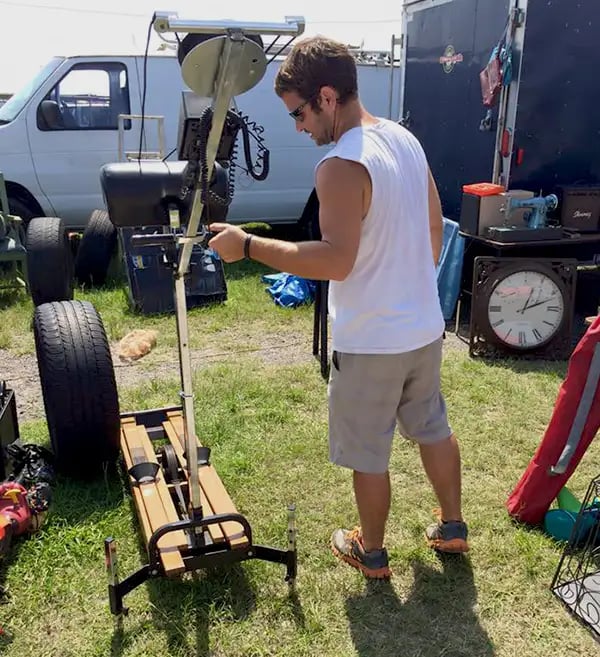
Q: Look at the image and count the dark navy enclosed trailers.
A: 1